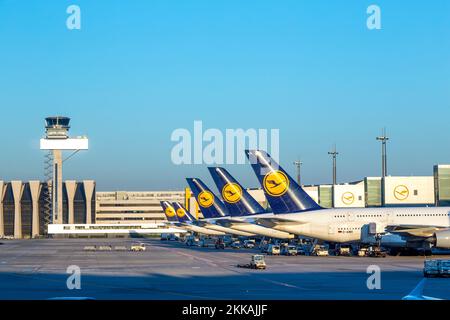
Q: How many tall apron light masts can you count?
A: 3